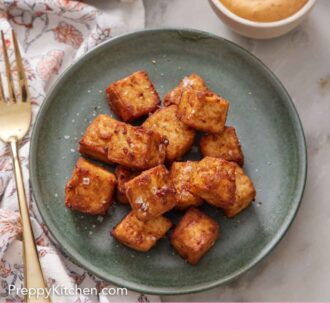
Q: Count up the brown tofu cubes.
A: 15